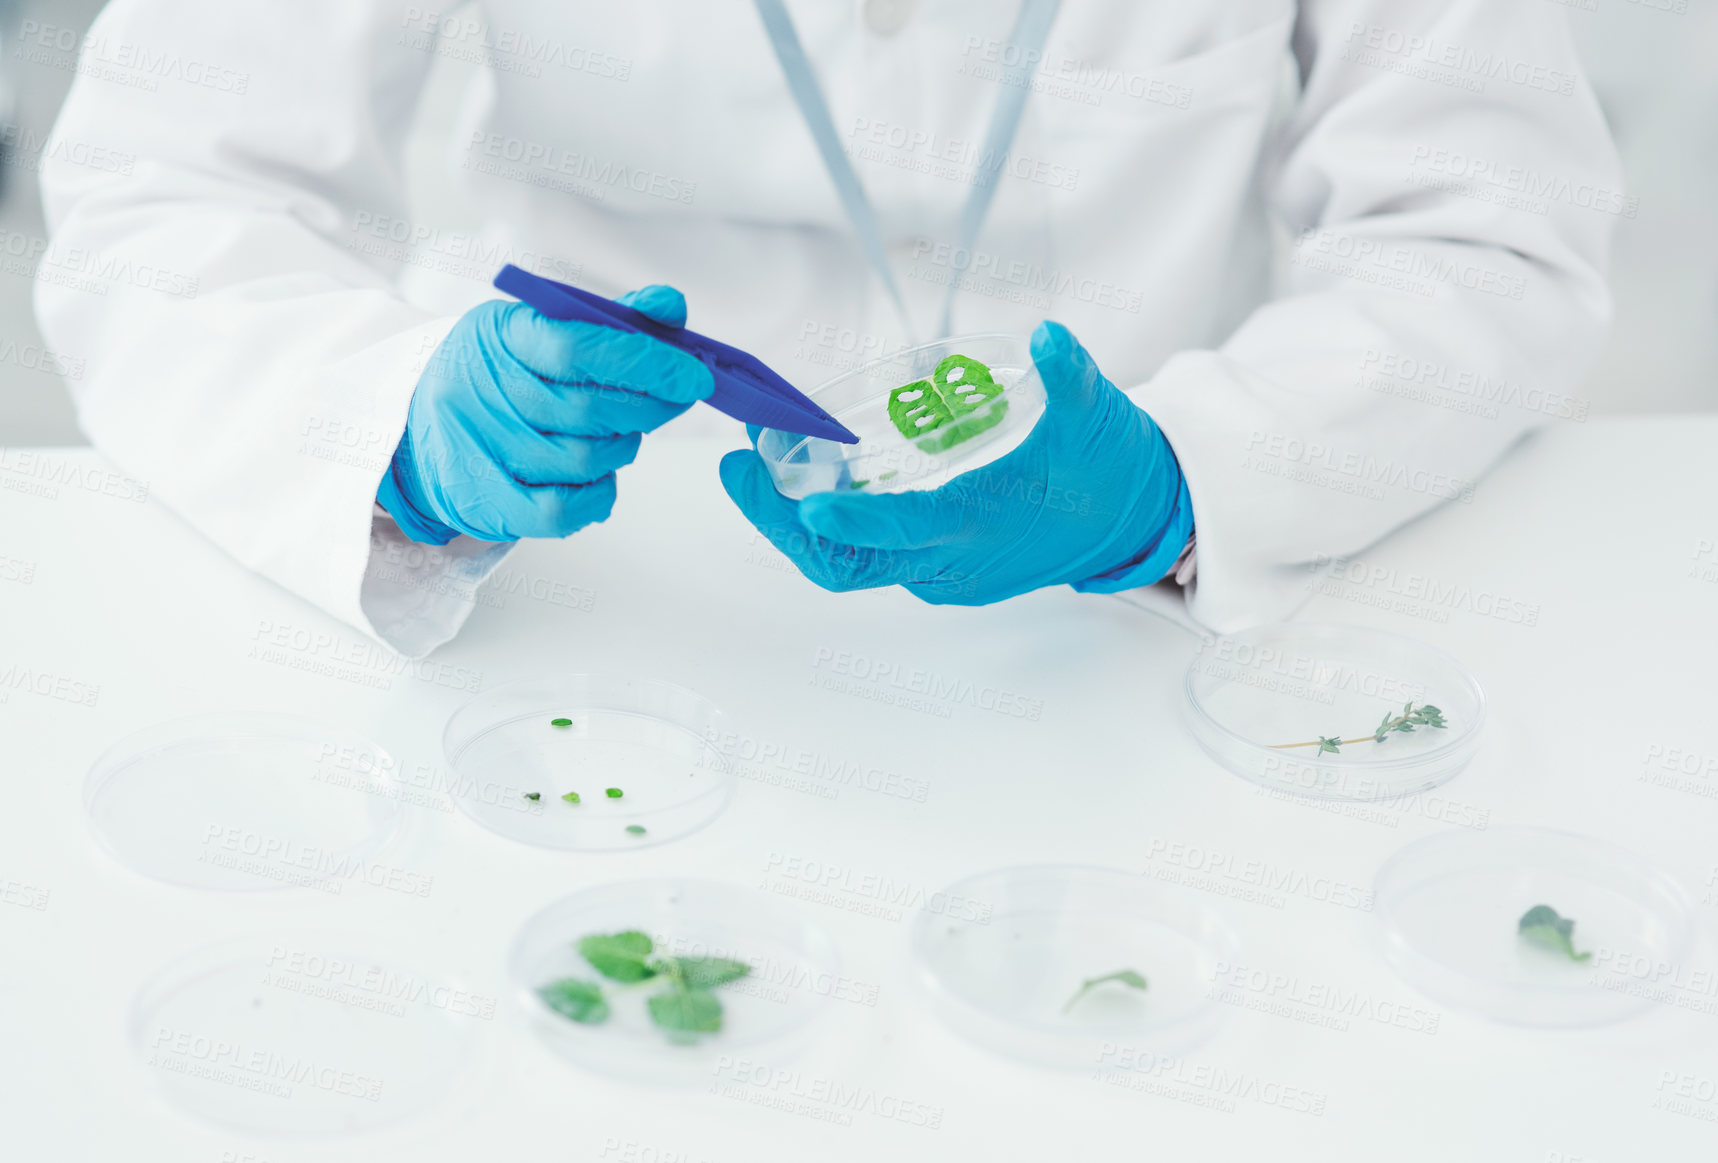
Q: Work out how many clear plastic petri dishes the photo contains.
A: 8